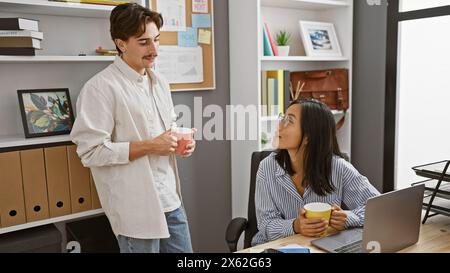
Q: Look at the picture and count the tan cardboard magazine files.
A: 5